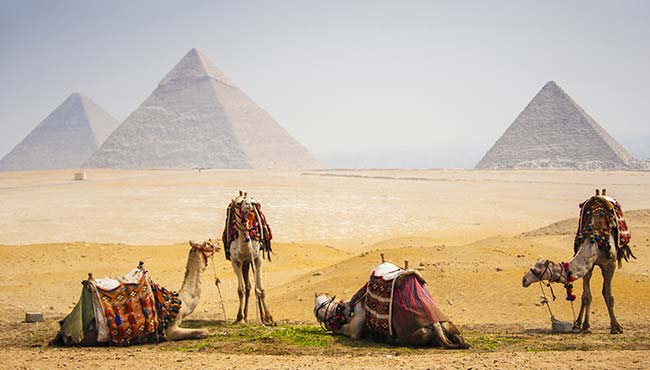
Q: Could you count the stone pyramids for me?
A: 3